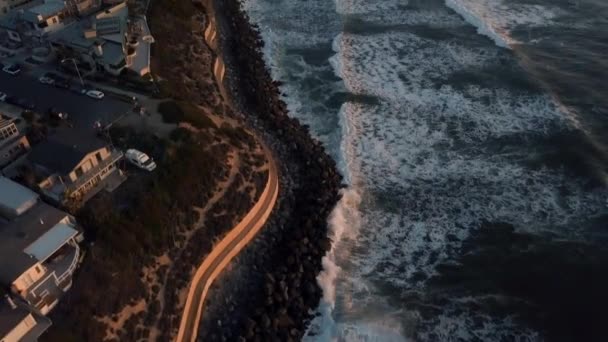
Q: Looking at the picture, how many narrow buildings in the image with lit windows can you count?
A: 0